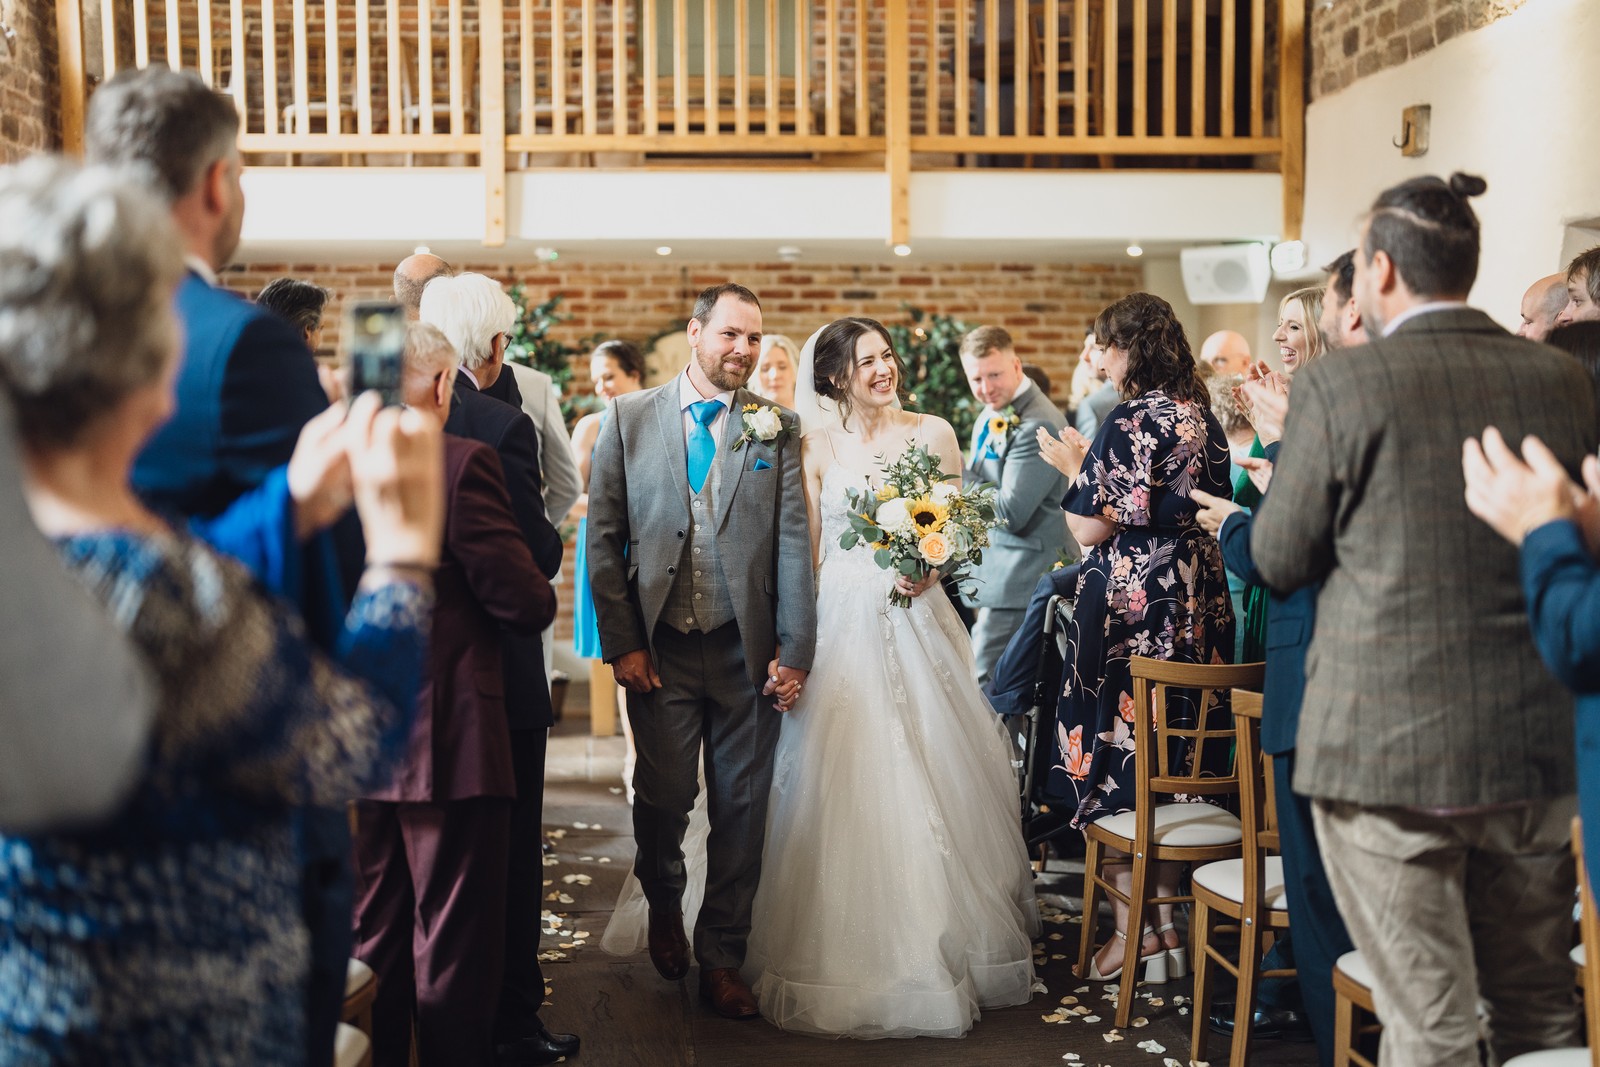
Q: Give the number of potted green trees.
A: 2